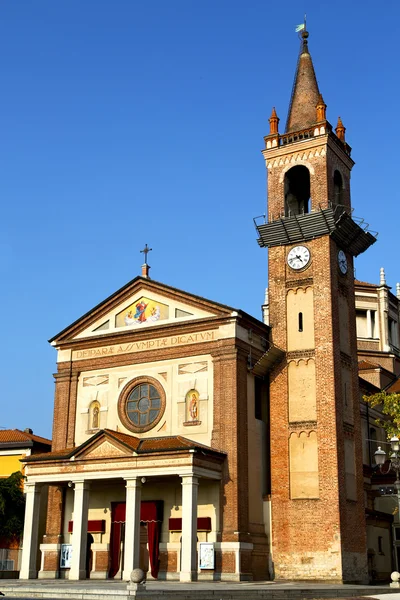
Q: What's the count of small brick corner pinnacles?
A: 3